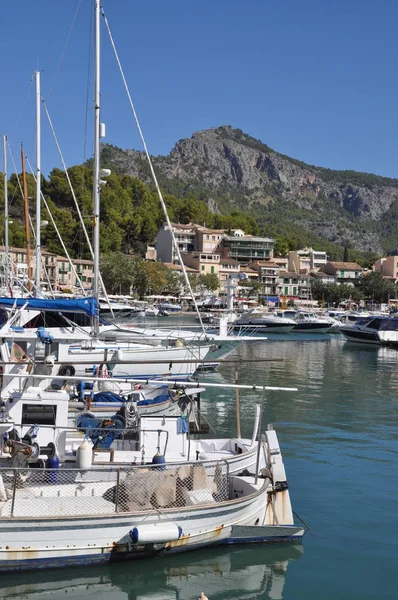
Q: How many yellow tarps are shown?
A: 0